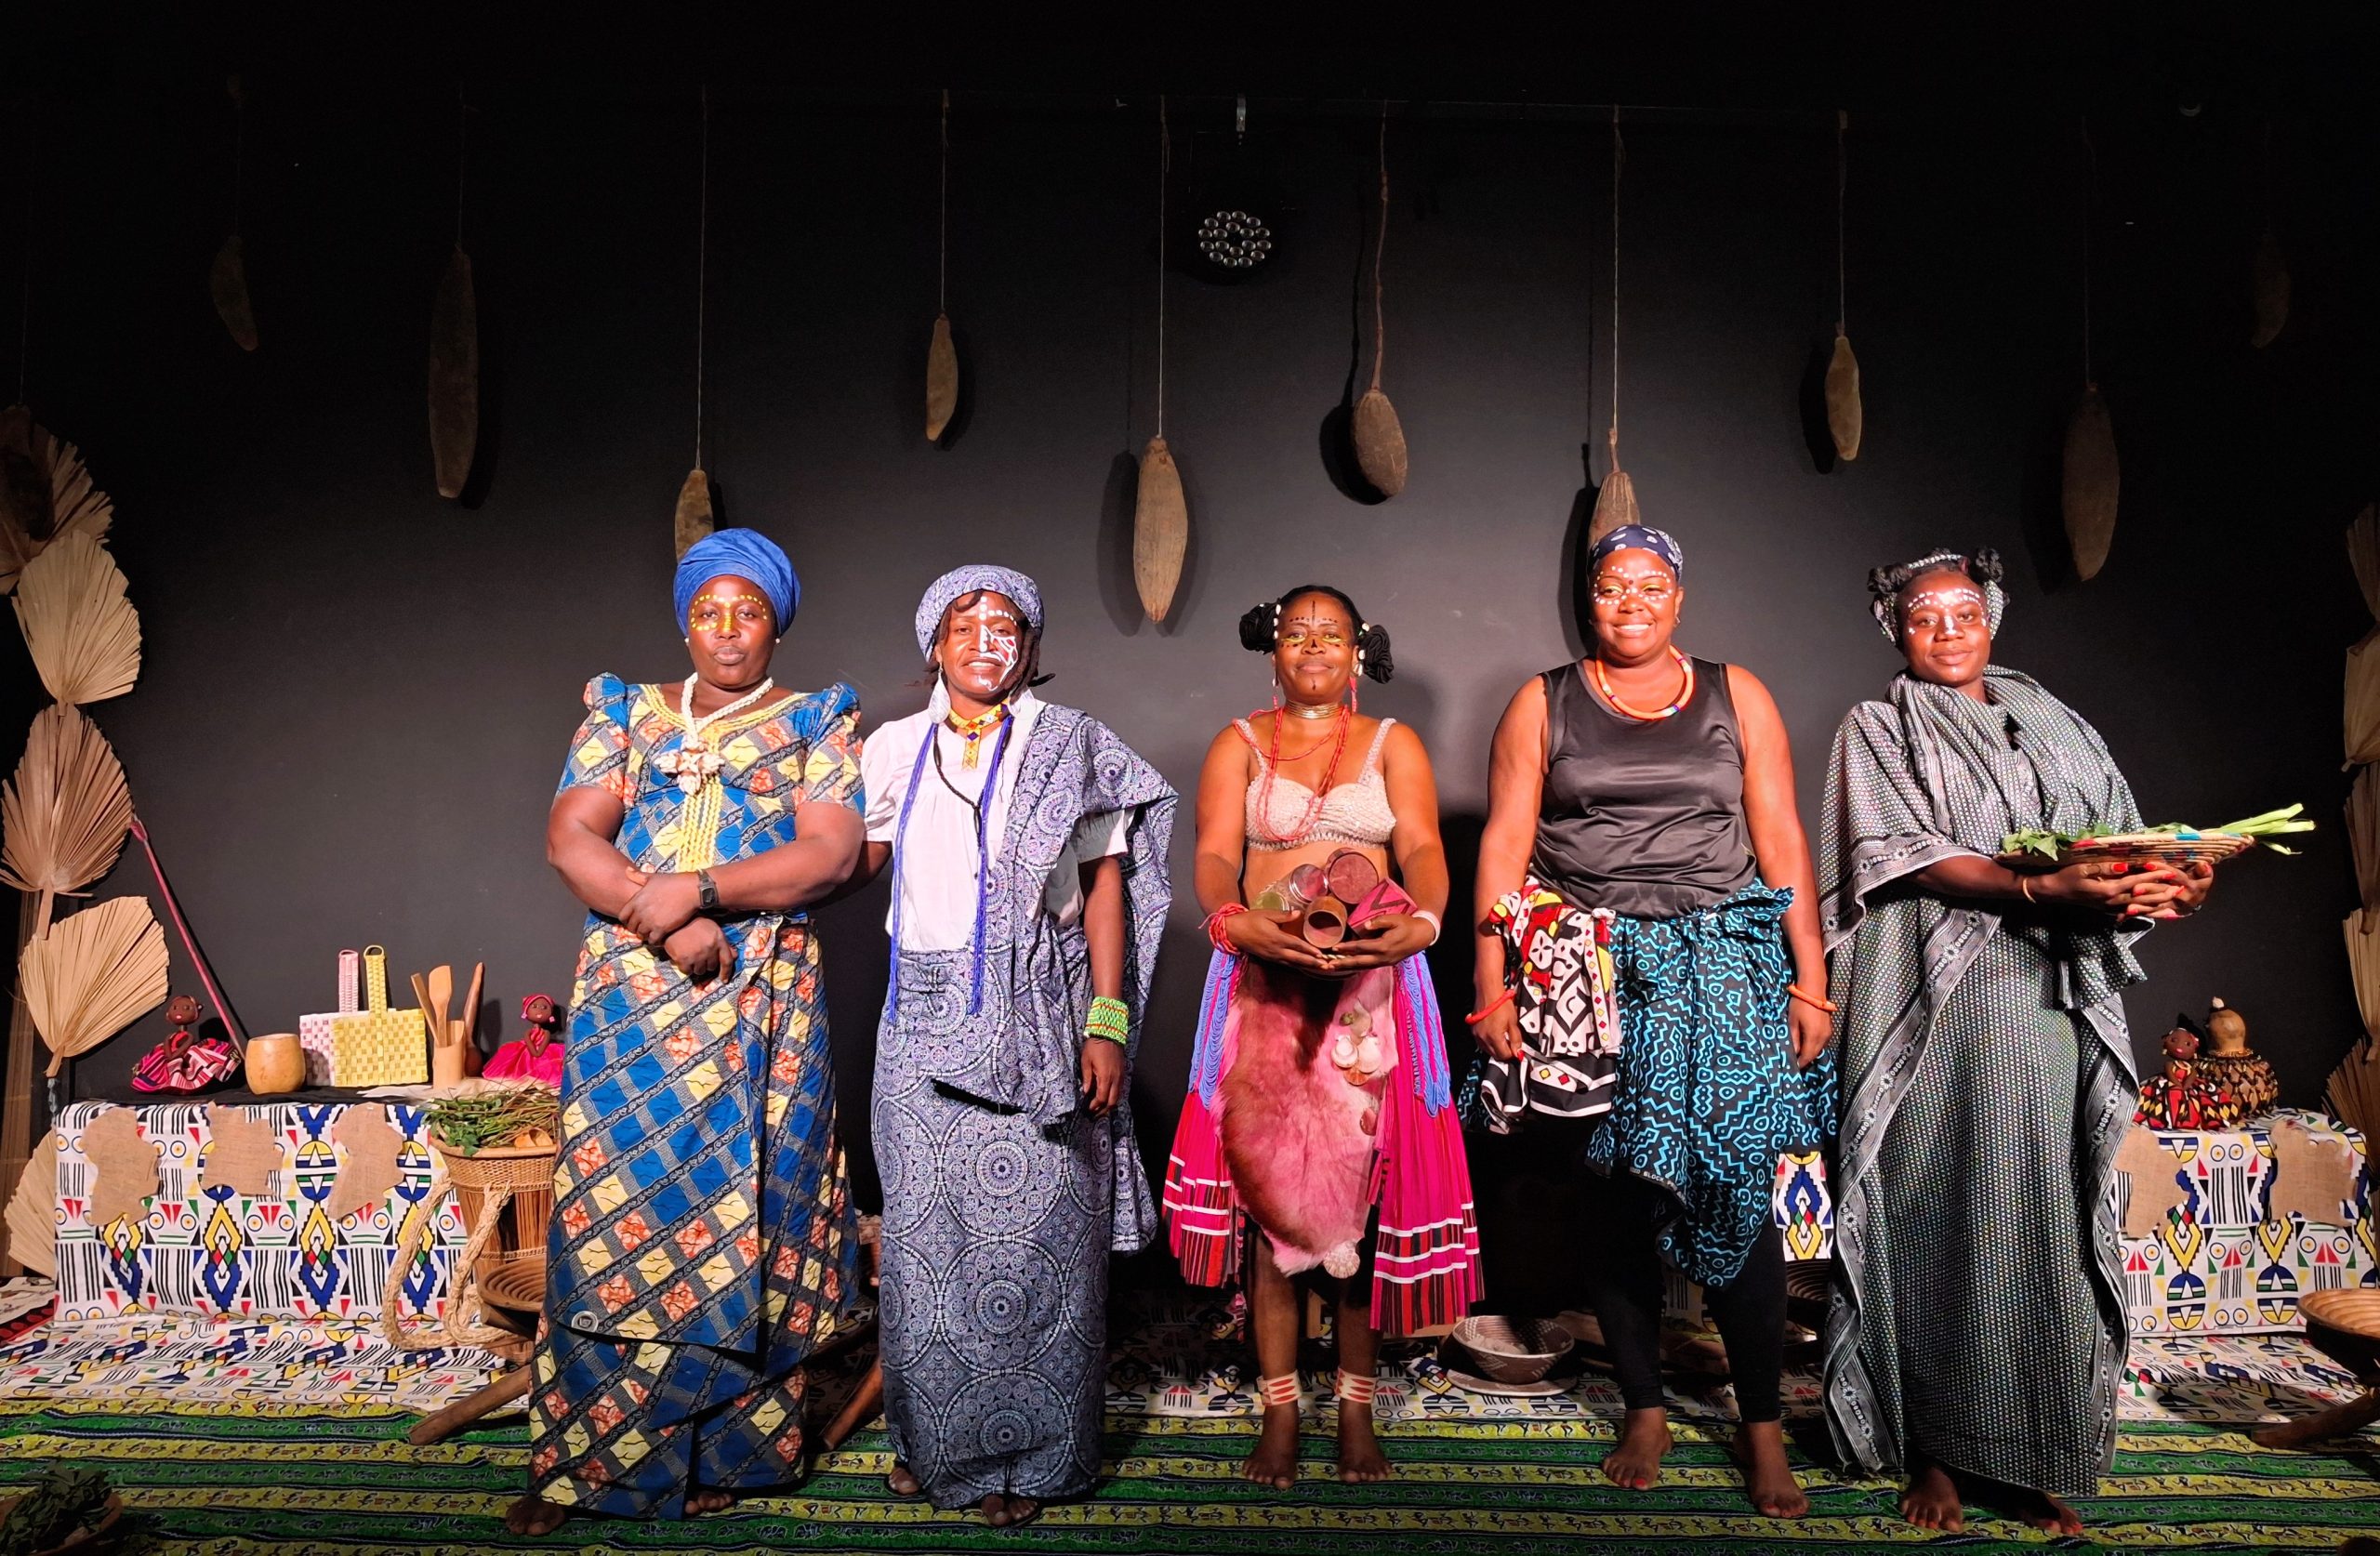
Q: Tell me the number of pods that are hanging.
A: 10